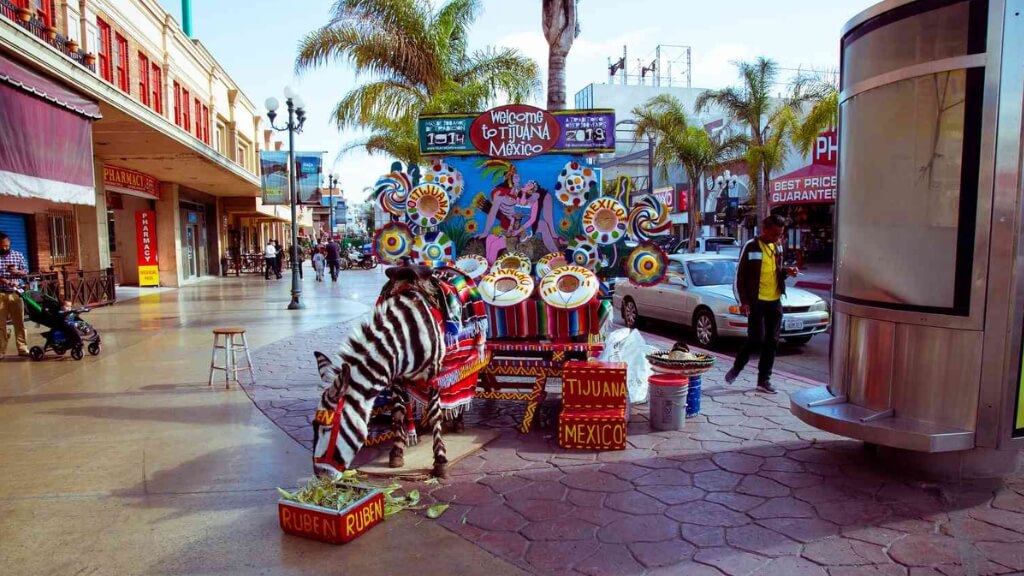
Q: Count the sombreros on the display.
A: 15